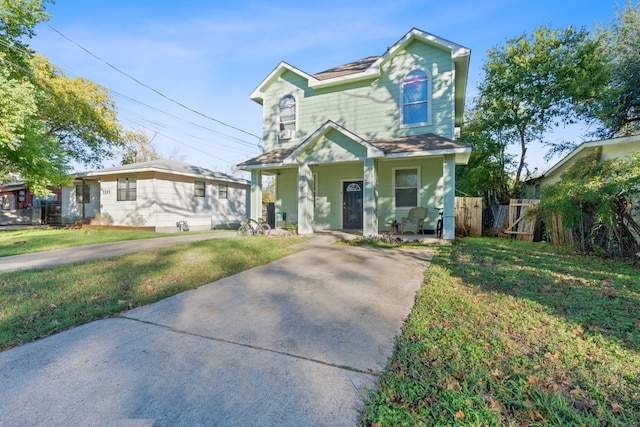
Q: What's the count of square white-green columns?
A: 4